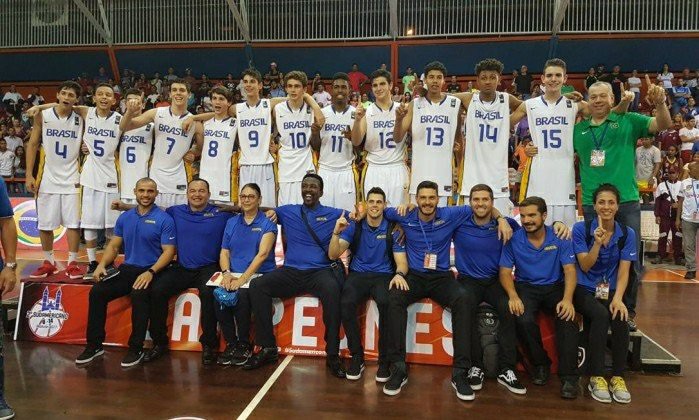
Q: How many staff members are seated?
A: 9